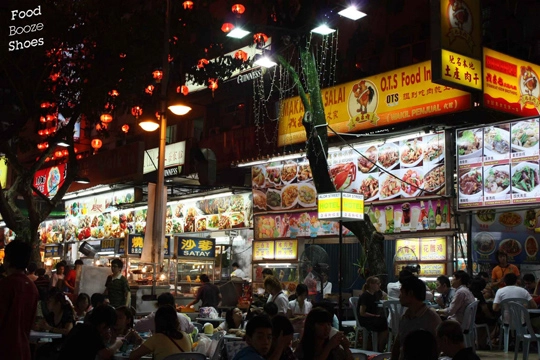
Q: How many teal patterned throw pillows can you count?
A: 0